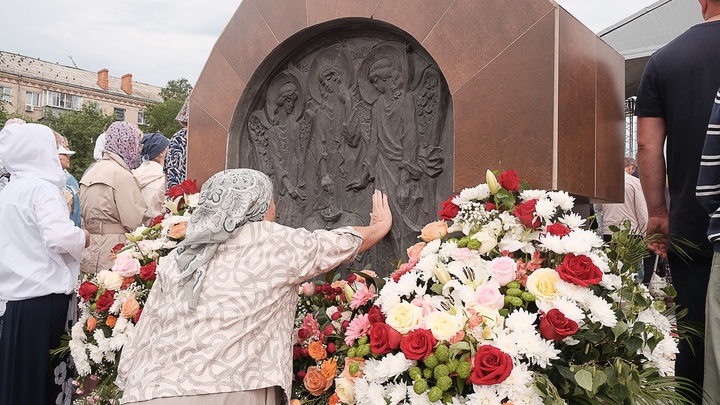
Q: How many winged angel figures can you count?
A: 3